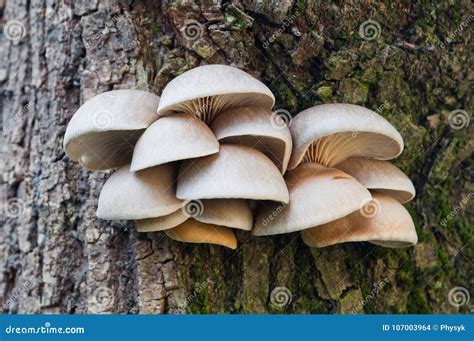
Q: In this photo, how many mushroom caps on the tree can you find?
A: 13